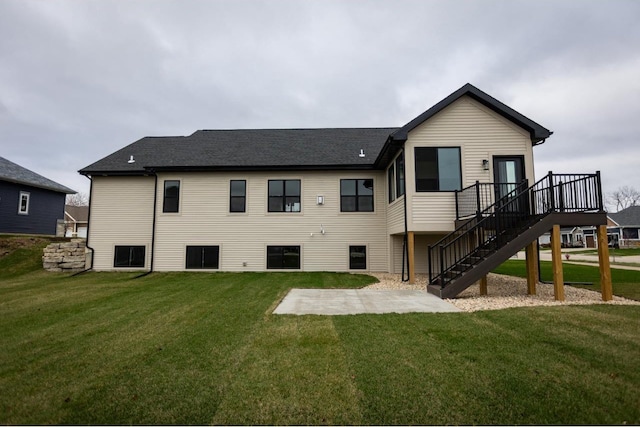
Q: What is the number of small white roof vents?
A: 2